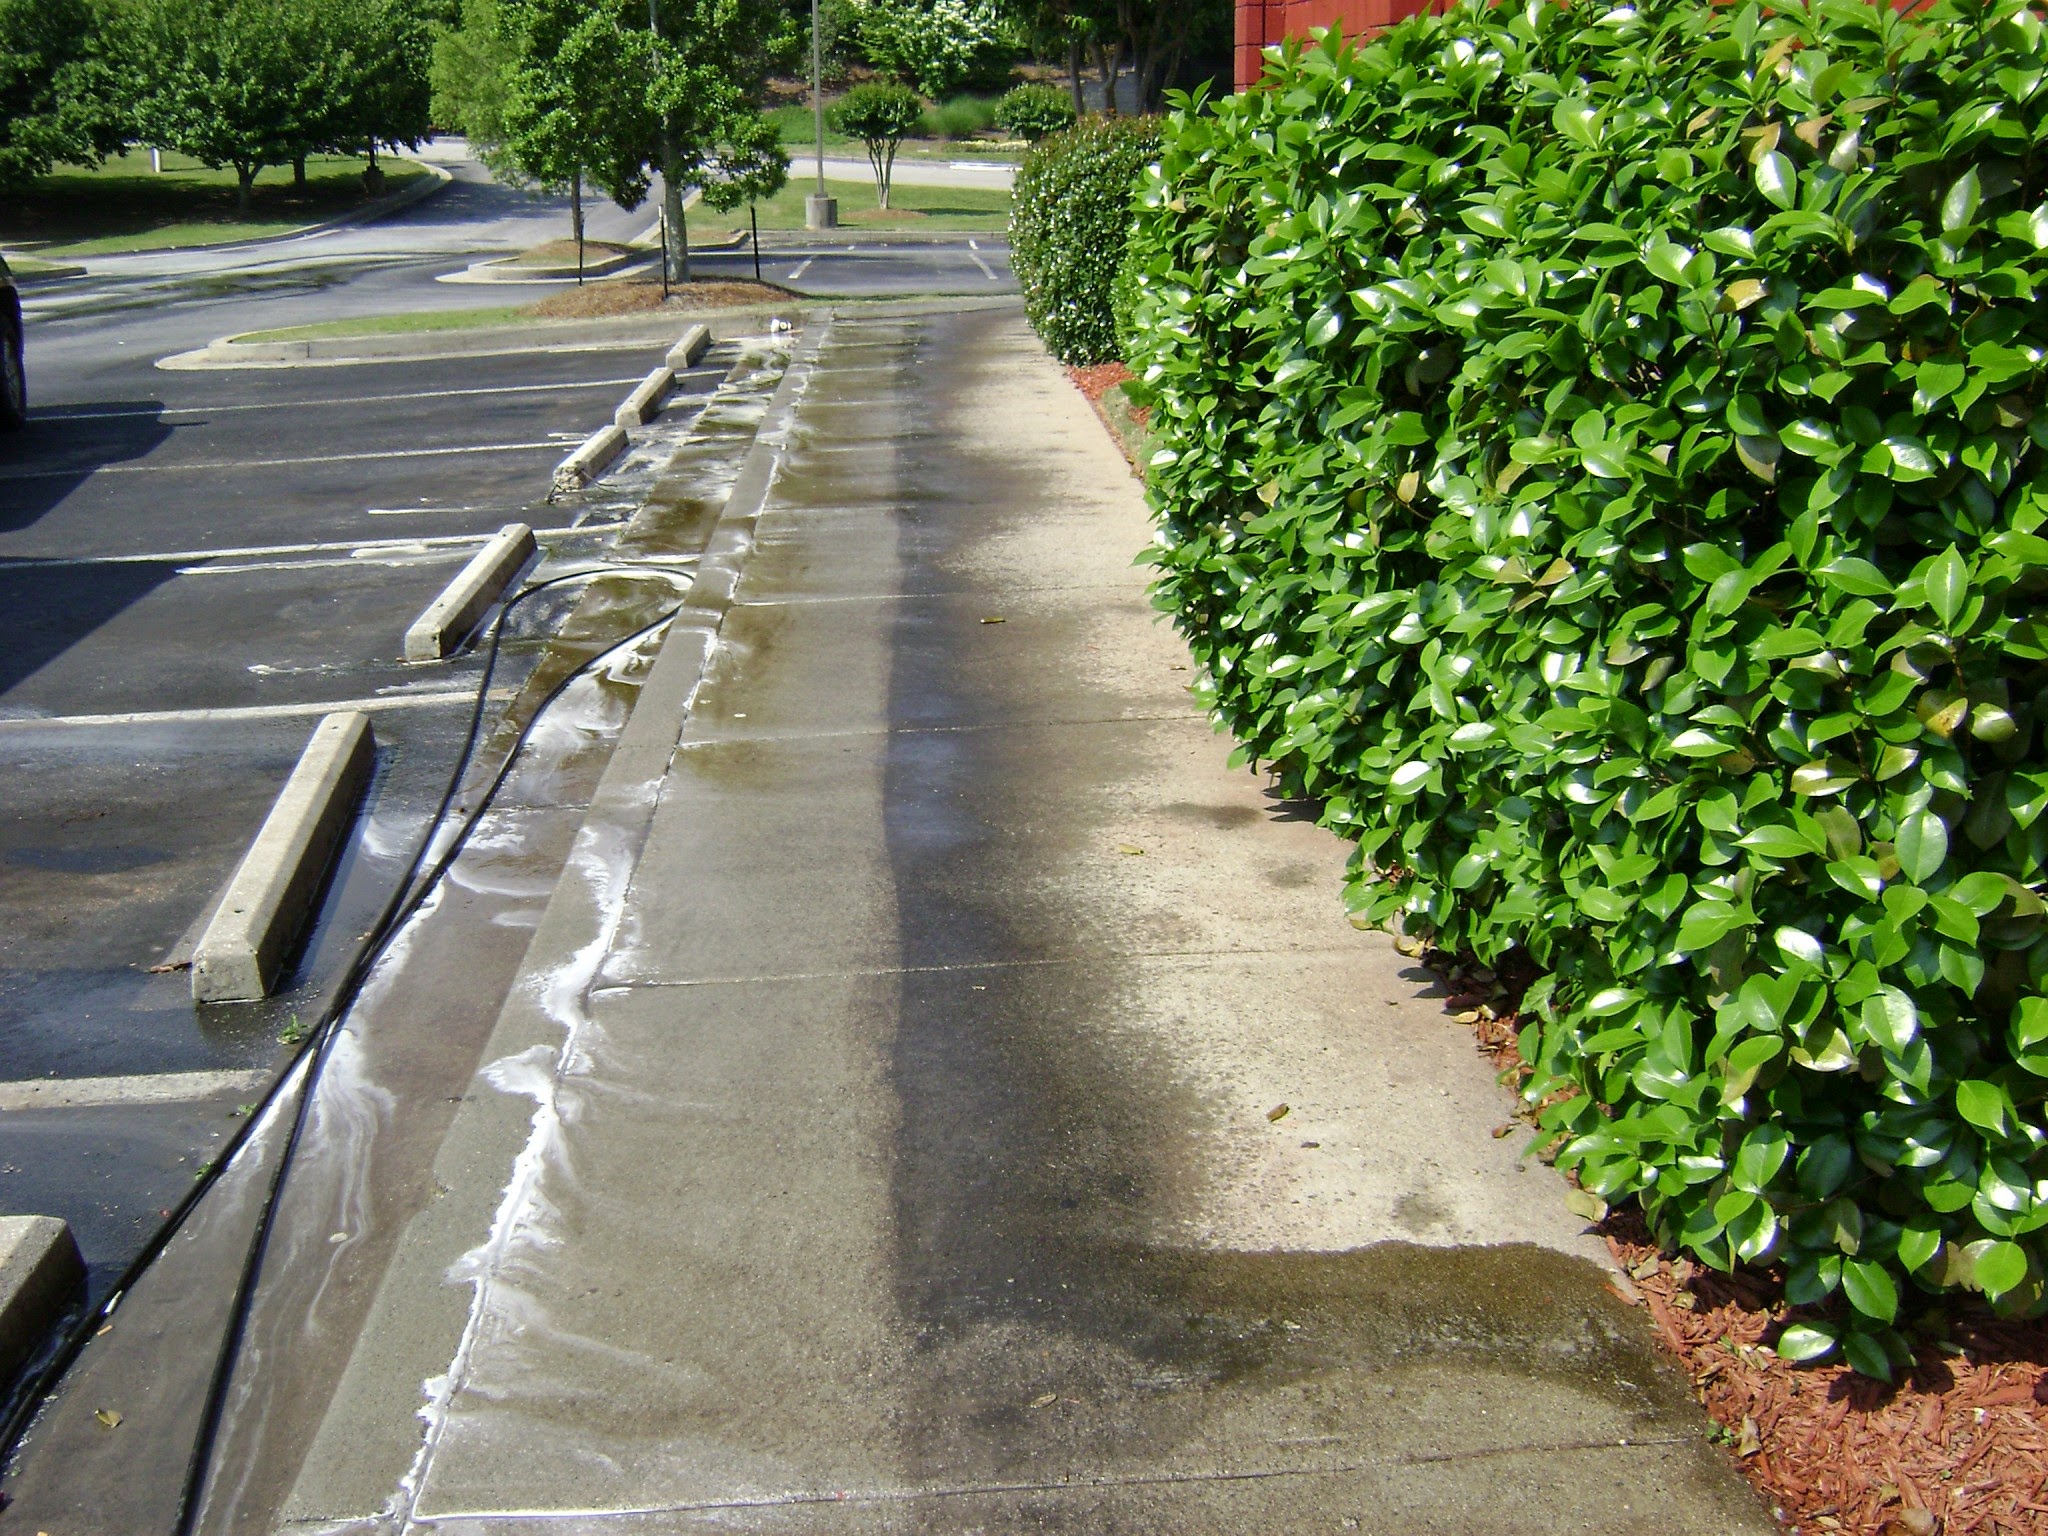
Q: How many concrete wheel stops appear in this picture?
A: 6